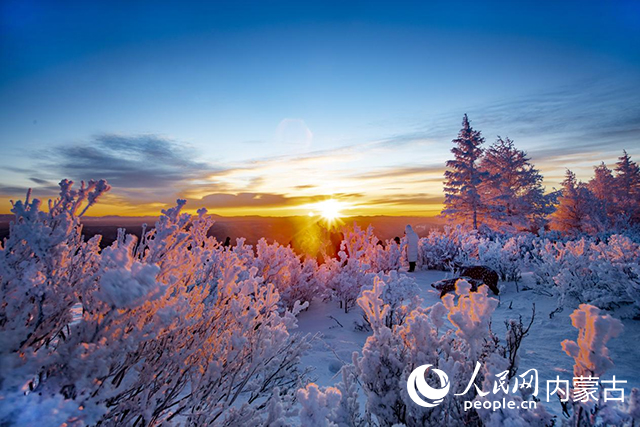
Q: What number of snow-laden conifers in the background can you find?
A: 5